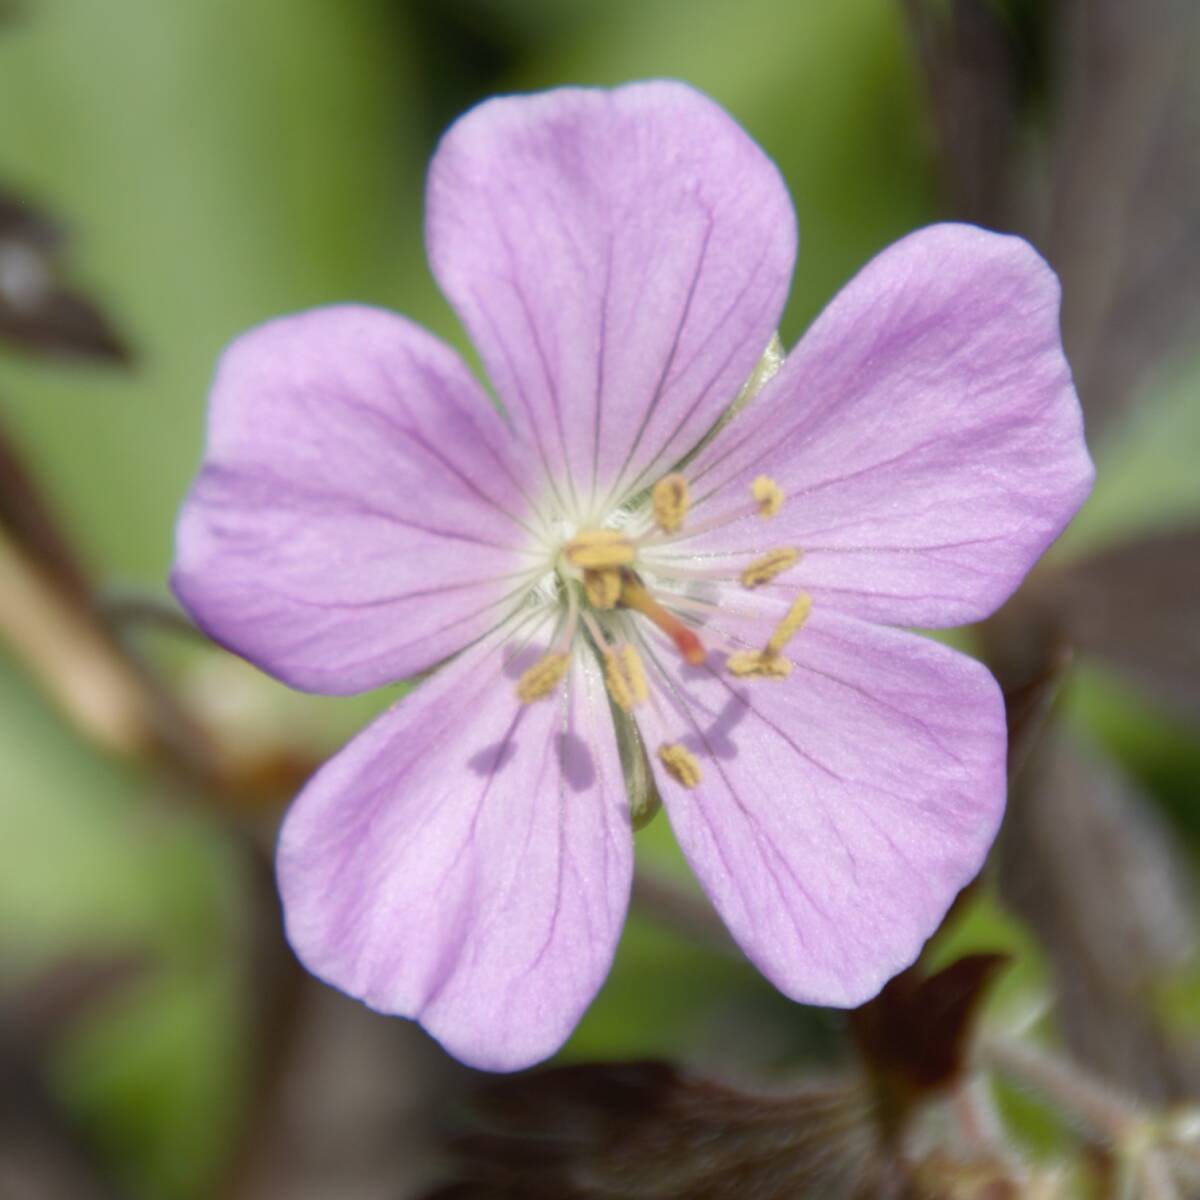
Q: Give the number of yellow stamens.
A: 10